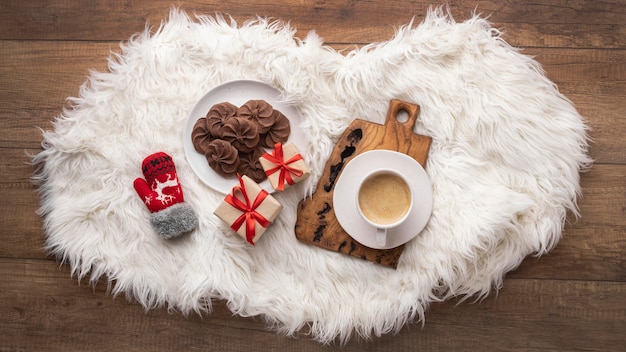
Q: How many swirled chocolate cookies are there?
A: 7